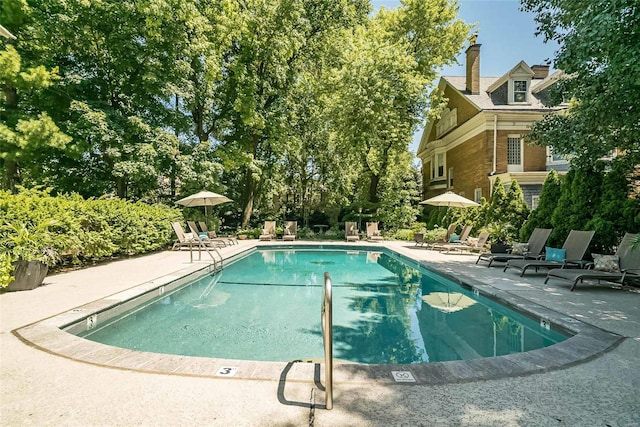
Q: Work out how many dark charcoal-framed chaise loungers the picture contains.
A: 3